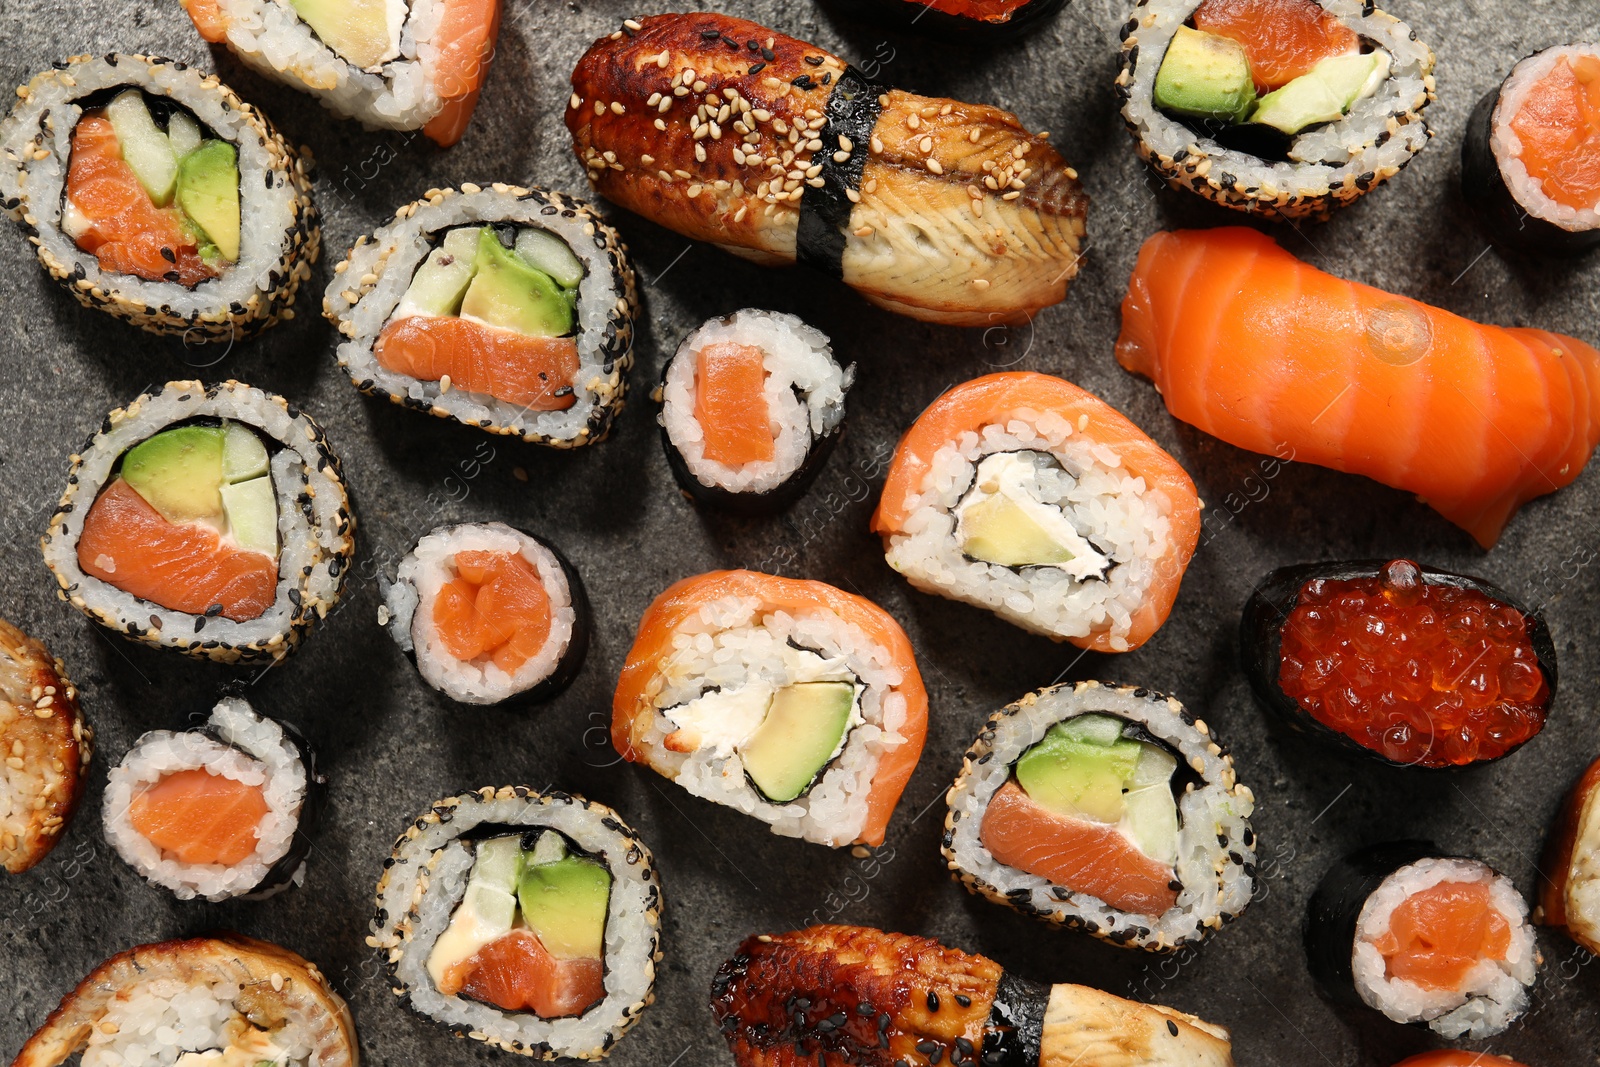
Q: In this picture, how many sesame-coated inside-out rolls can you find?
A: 6